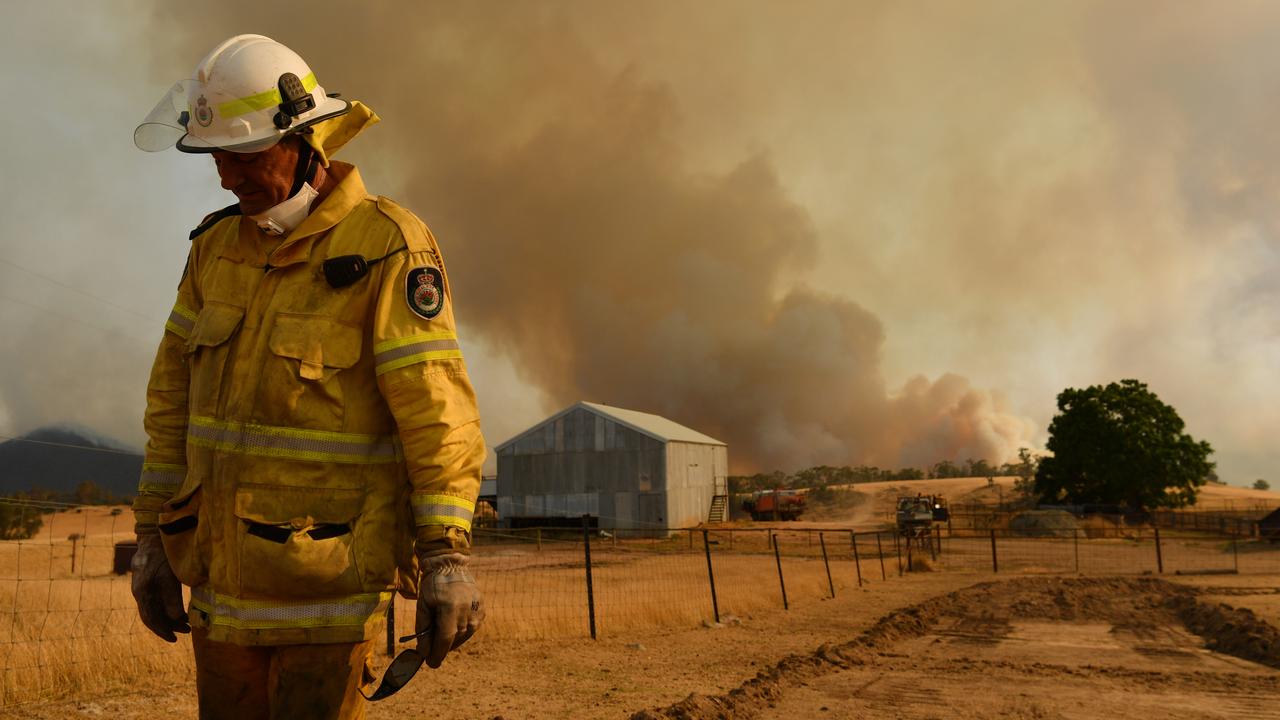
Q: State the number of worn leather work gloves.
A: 2